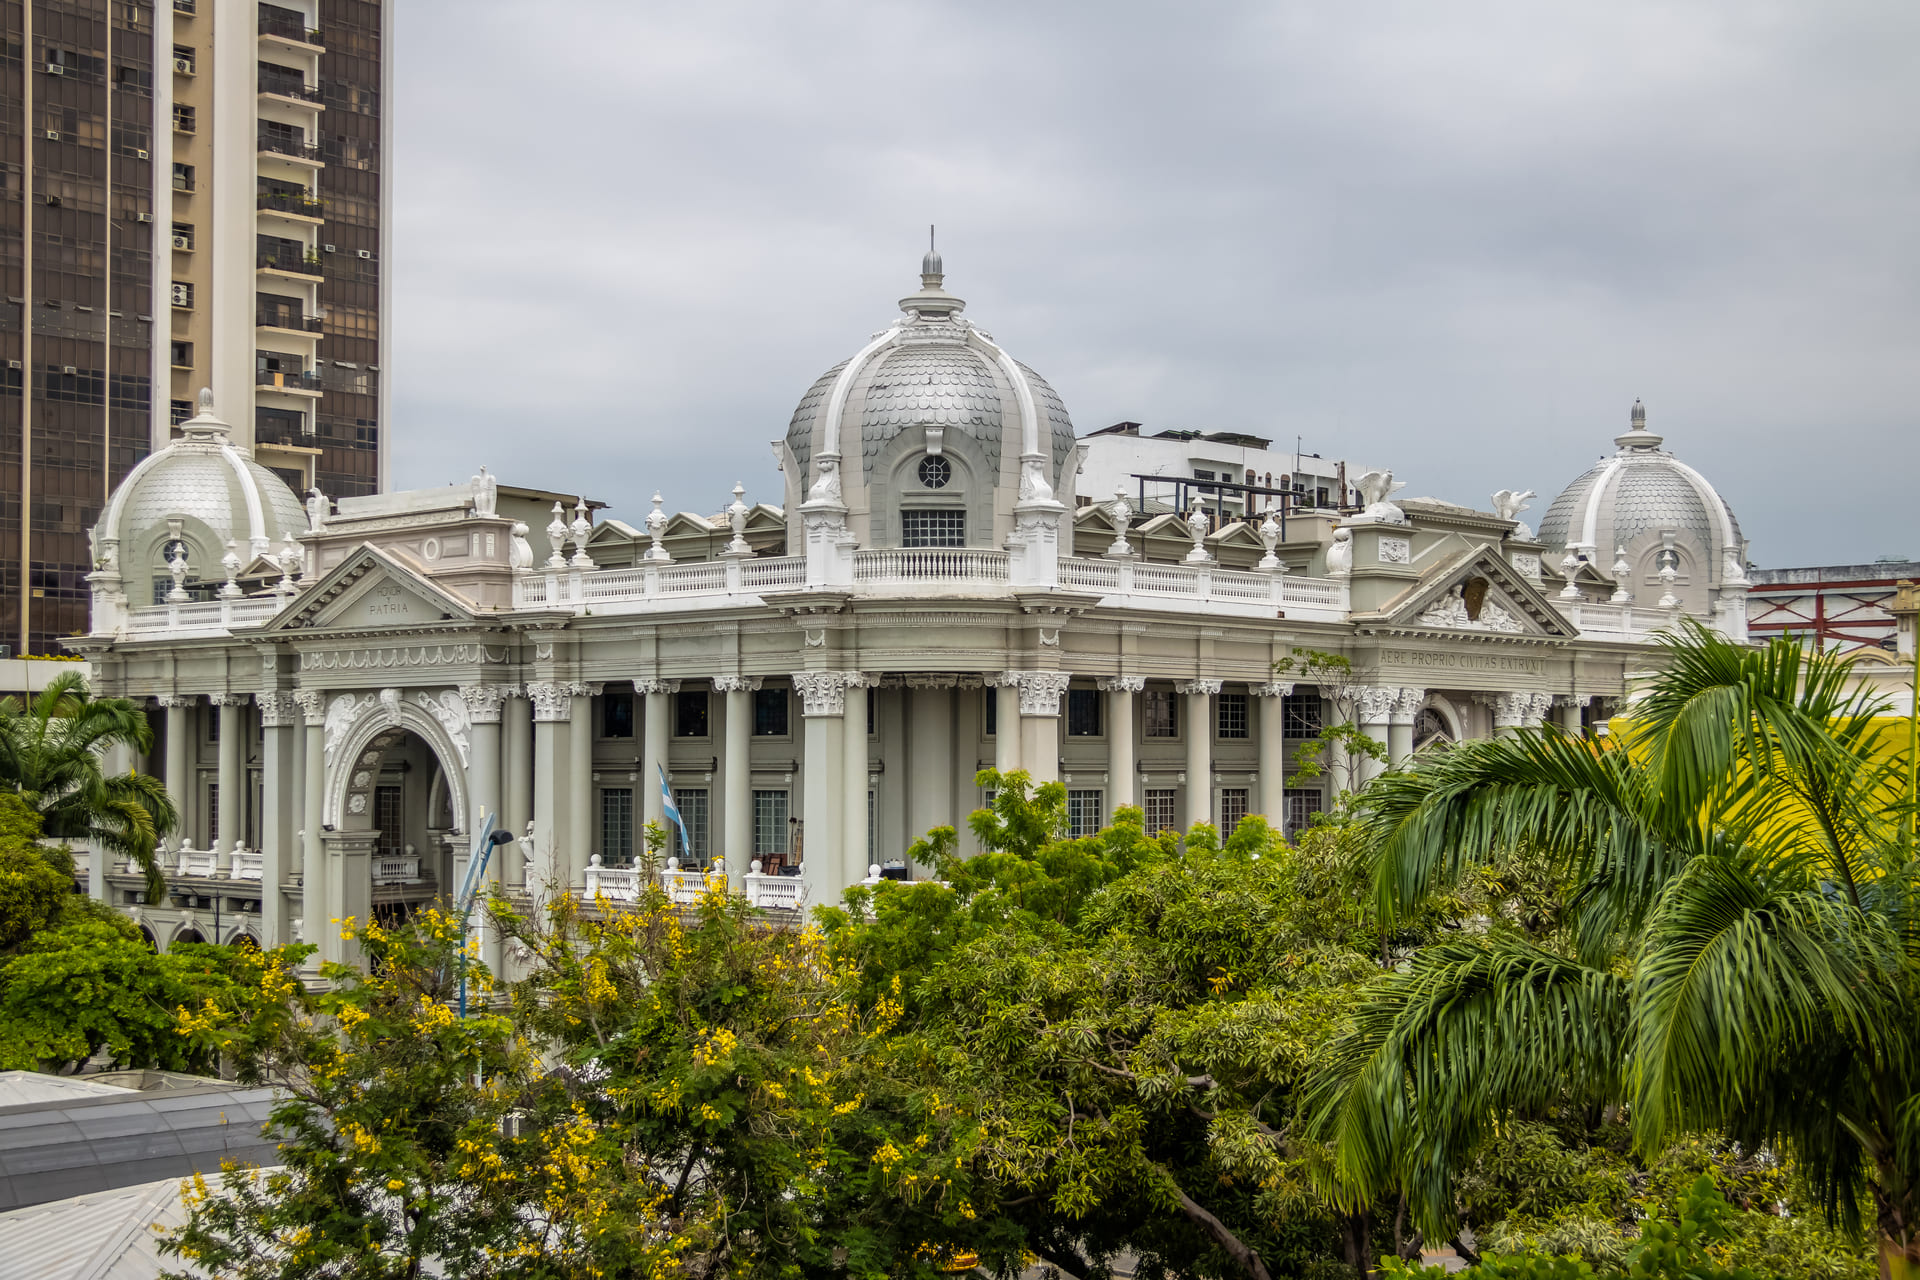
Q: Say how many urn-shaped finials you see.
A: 13